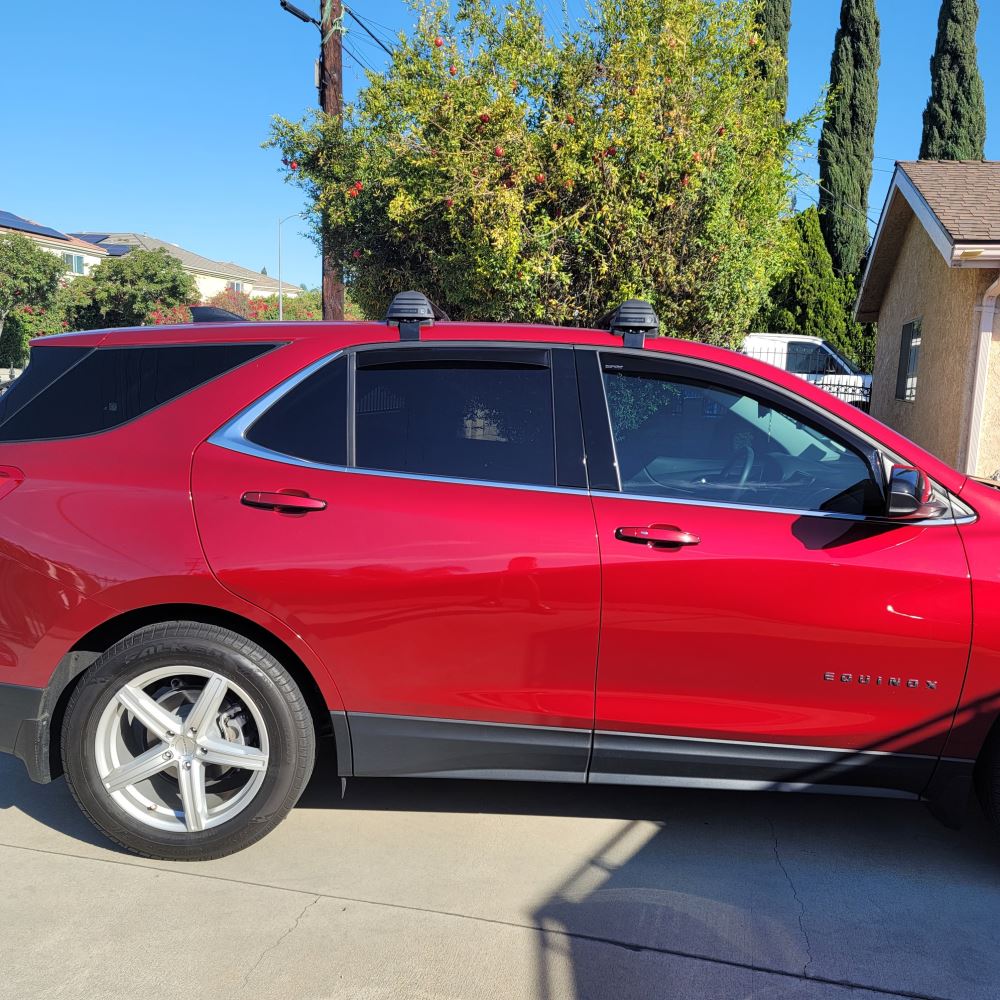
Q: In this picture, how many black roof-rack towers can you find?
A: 2